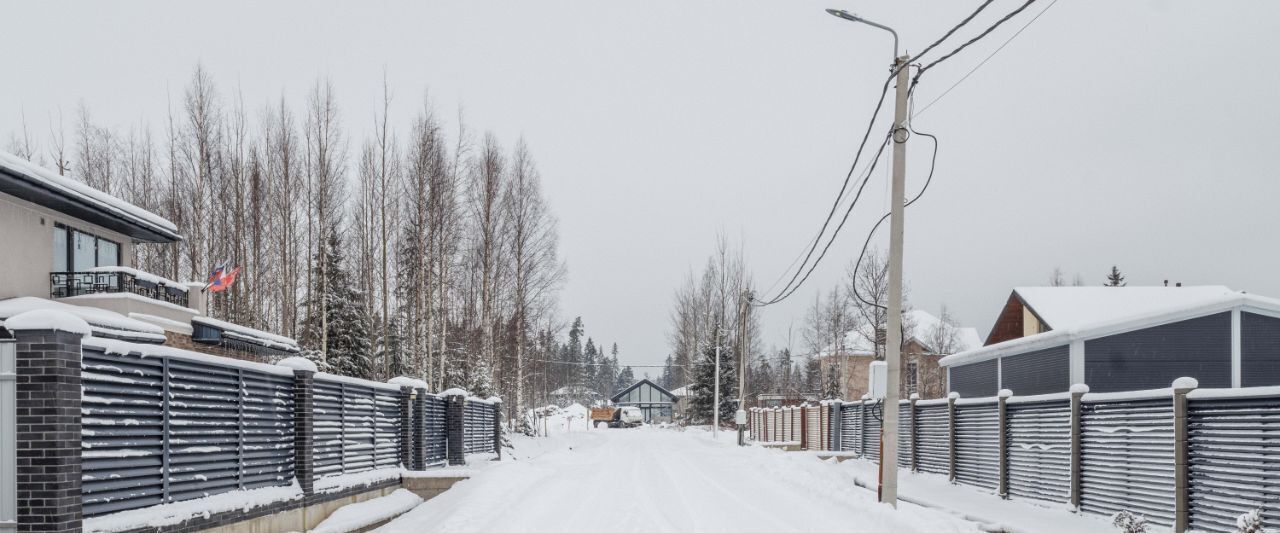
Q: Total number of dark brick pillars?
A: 6